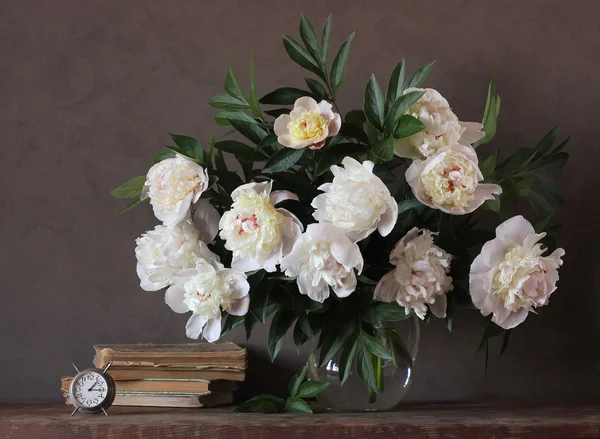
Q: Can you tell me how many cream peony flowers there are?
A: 11